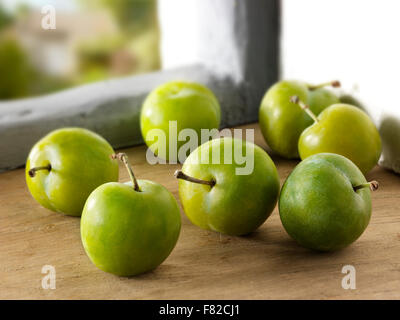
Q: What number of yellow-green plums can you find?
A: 7